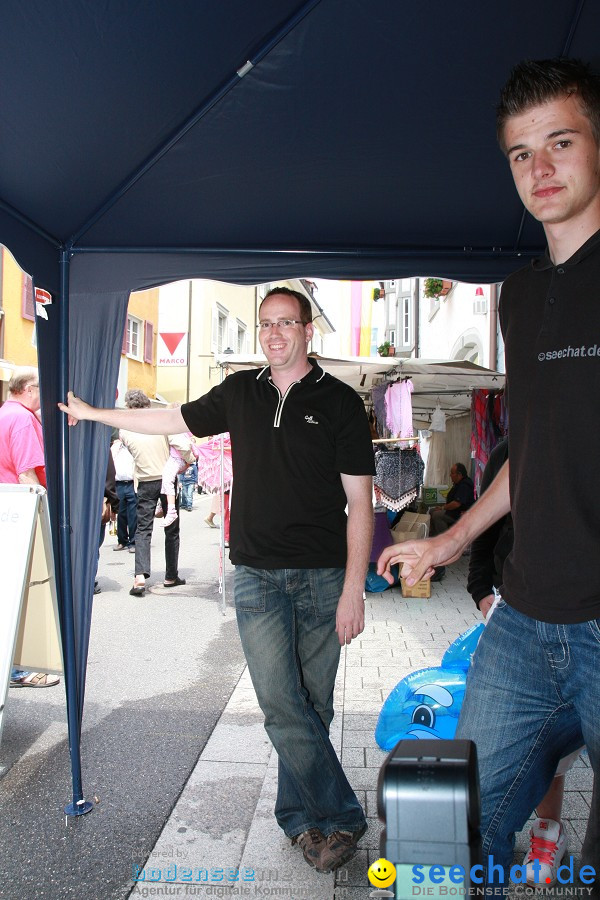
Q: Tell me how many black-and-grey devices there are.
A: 1